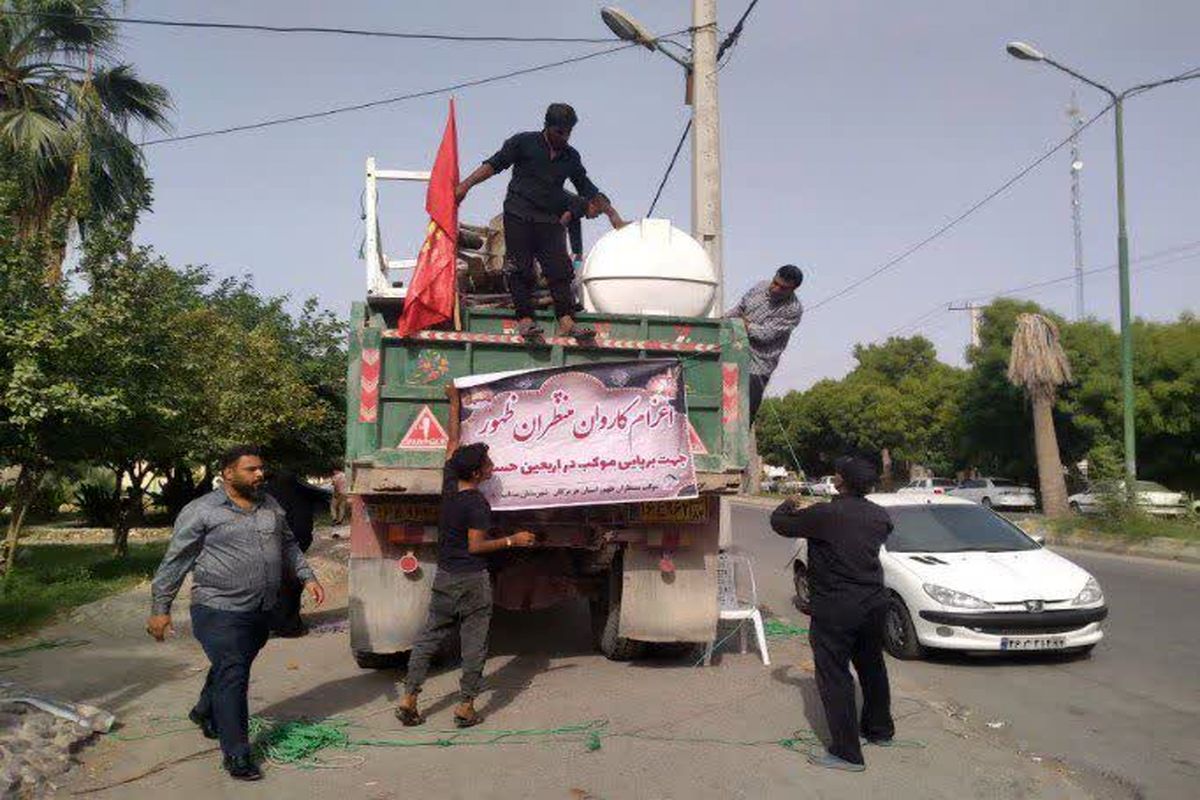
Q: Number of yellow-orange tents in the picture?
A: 0